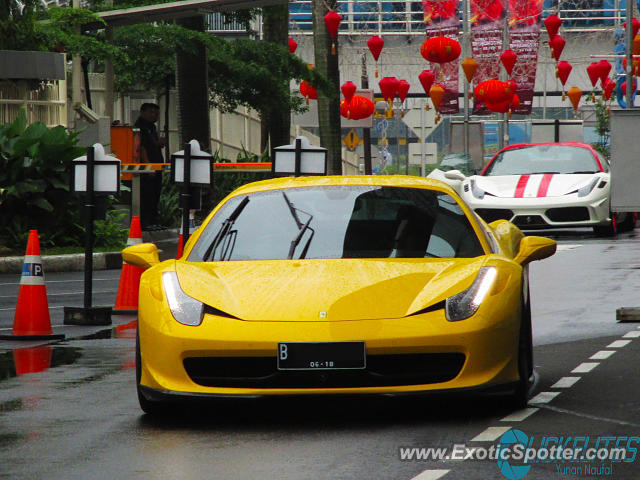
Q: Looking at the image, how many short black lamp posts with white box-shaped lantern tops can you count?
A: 3